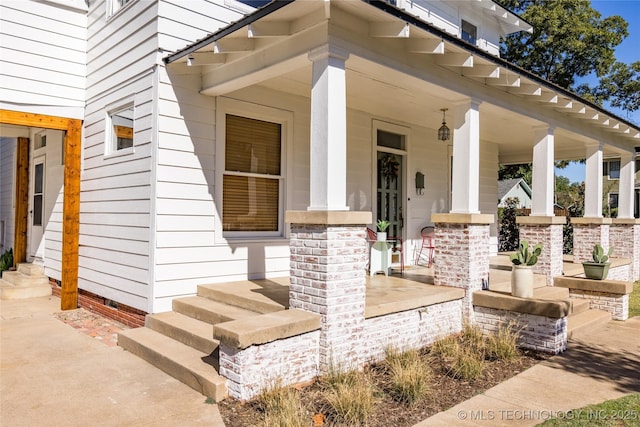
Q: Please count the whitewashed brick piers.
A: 5